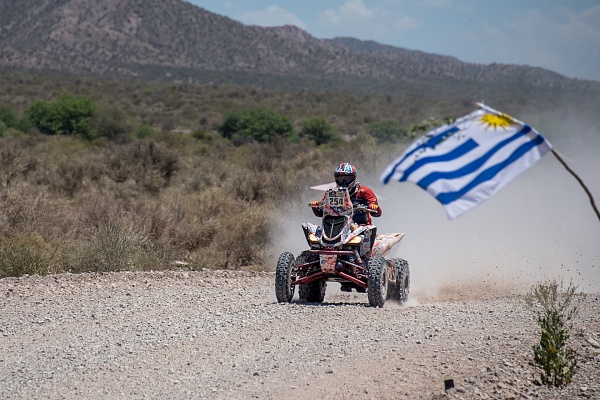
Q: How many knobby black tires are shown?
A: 4